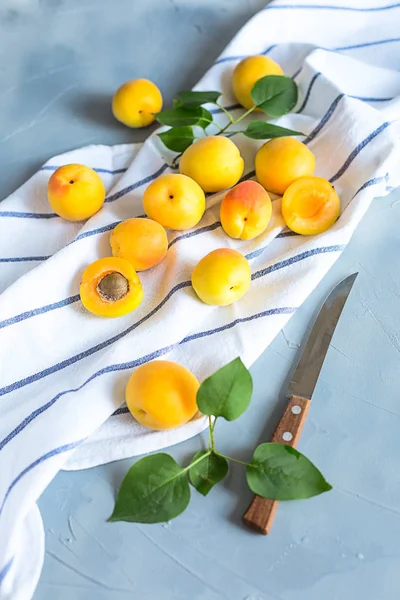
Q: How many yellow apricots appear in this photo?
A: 12